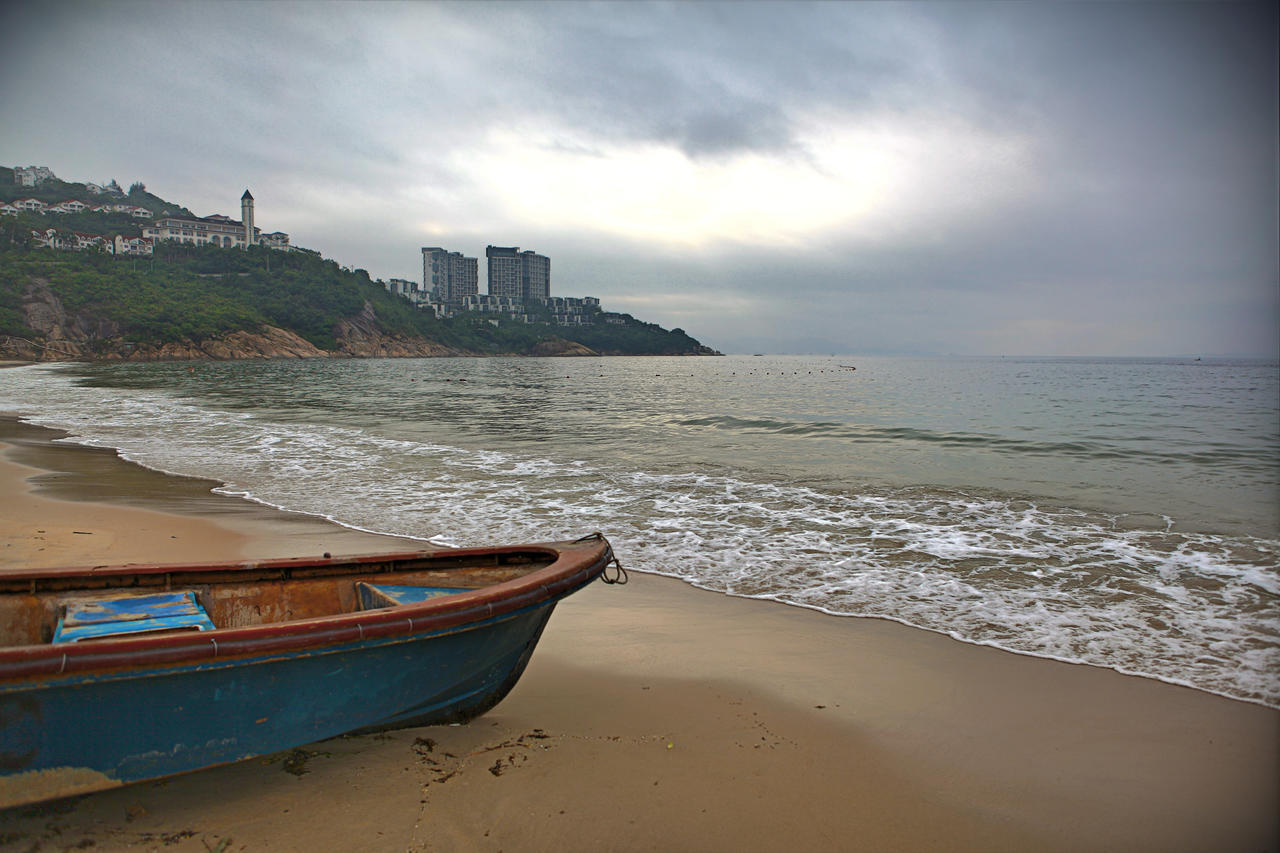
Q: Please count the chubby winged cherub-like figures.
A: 0